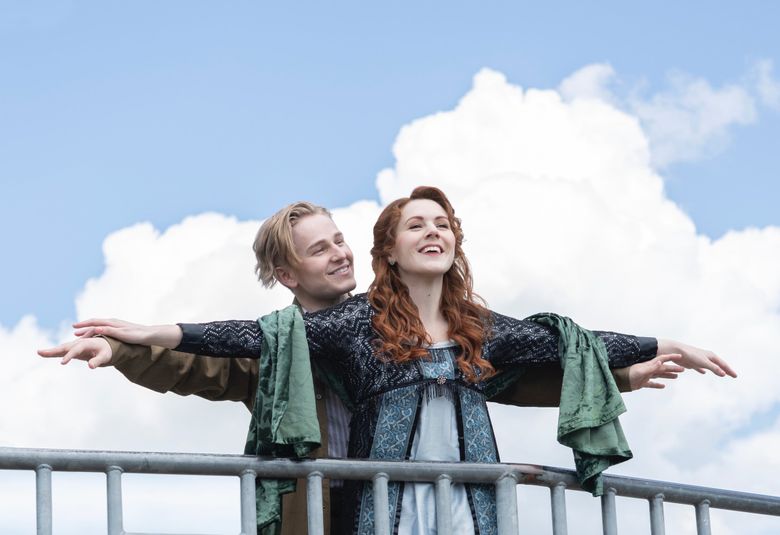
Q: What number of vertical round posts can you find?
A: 11